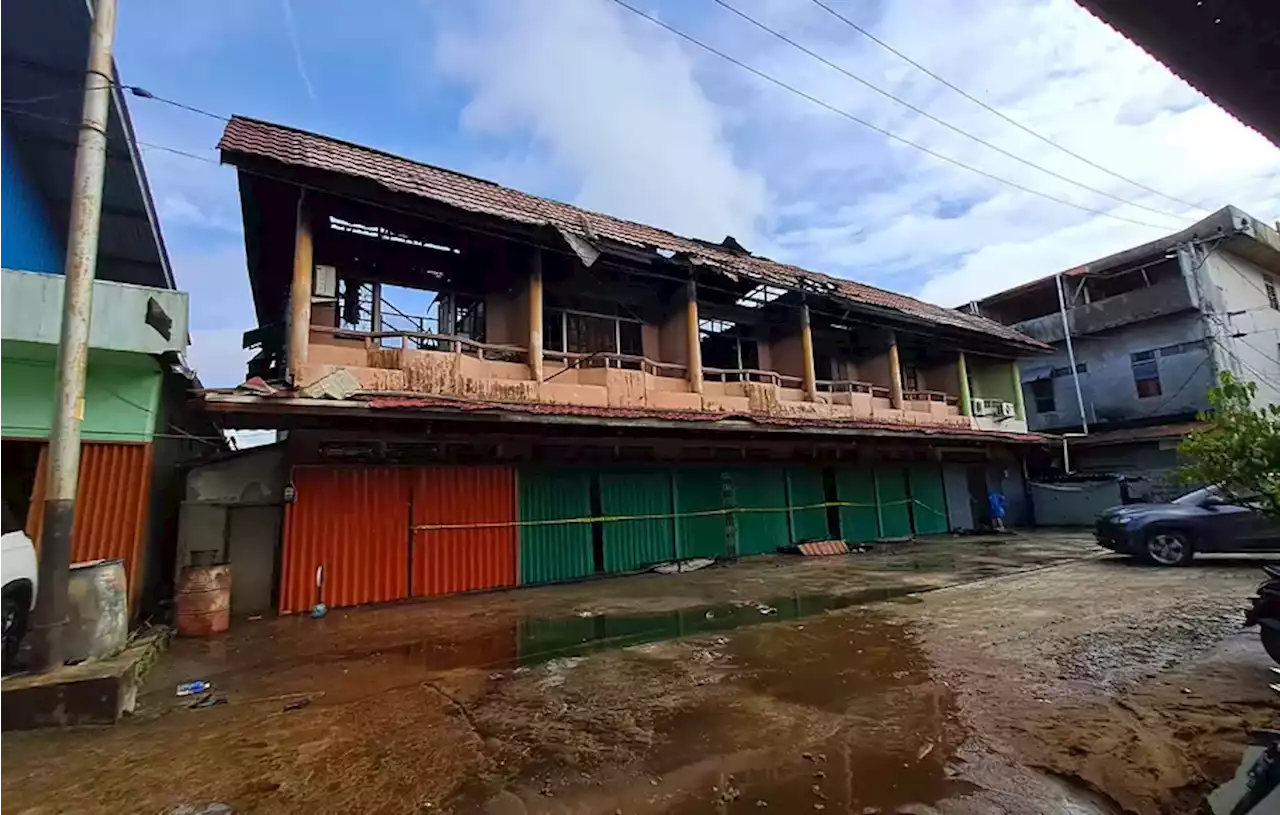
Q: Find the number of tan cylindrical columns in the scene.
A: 5